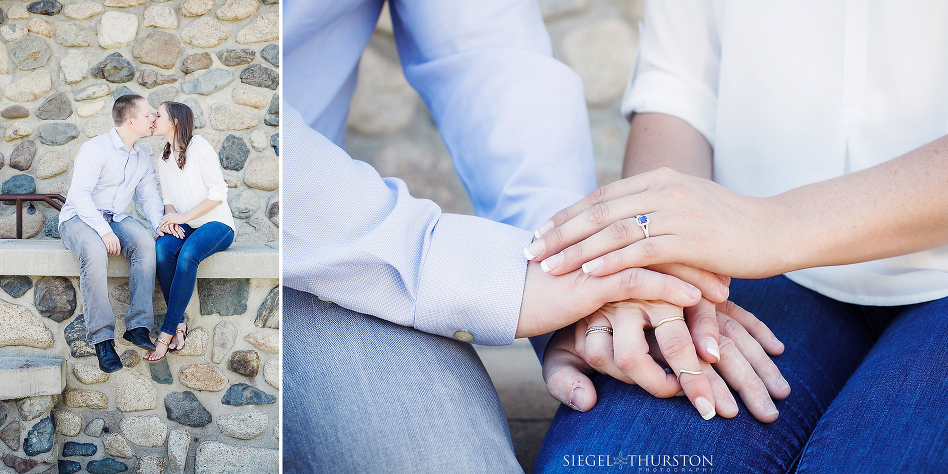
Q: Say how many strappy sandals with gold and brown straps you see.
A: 2